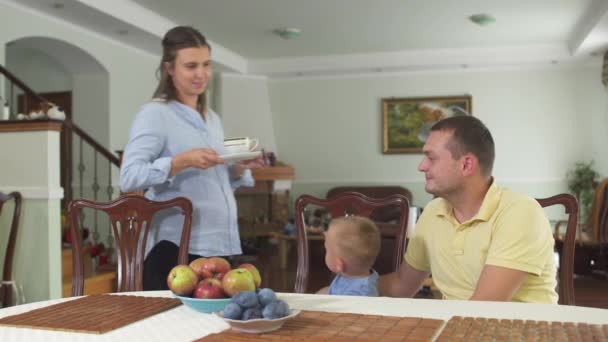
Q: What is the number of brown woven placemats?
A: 3